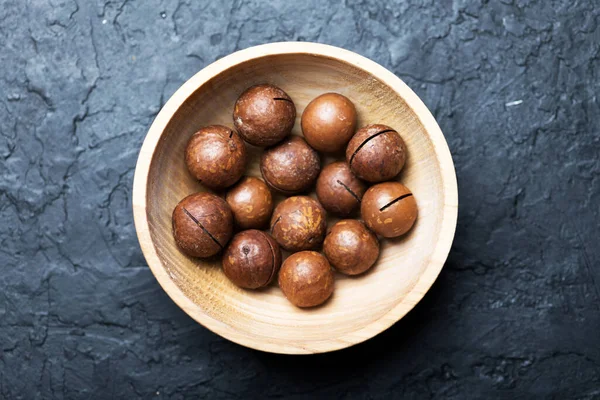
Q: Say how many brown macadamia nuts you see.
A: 13